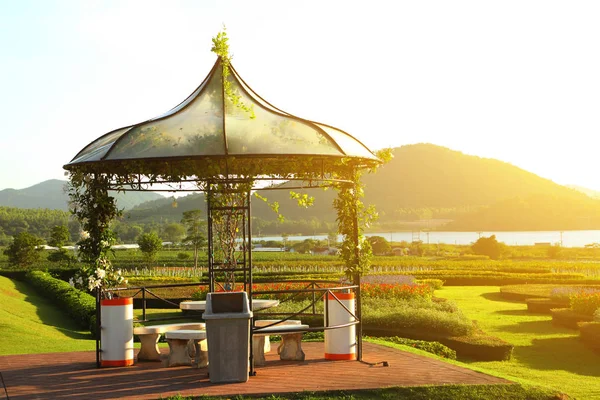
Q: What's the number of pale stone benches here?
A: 4